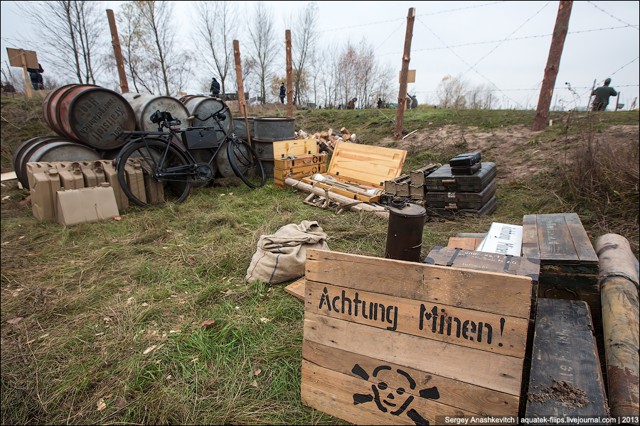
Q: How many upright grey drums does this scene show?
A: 2